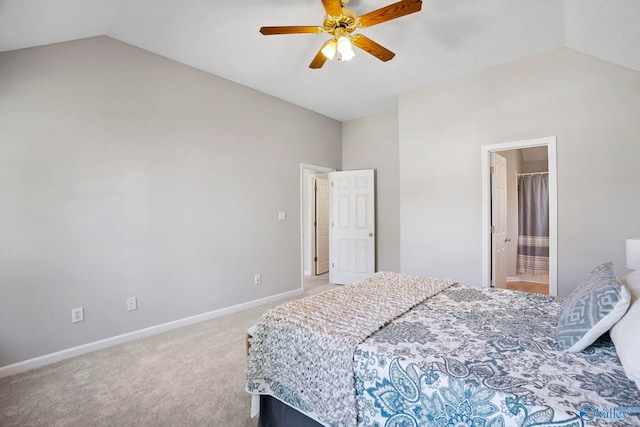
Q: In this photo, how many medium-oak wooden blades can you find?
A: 5